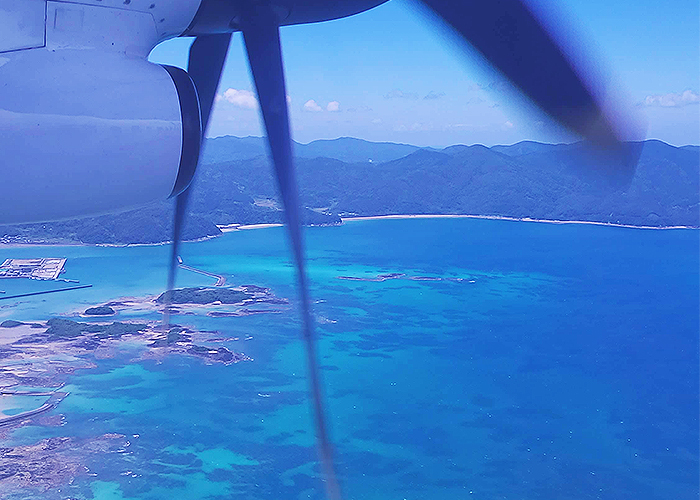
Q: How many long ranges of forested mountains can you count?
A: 1